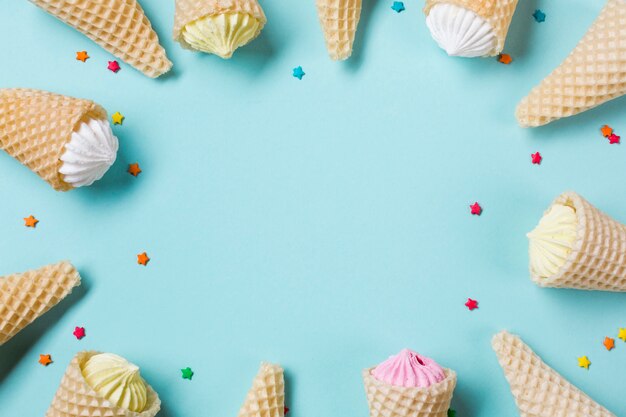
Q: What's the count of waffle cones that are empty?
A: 6